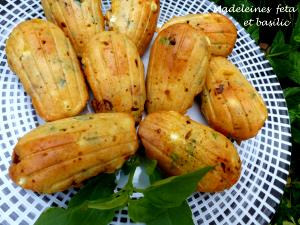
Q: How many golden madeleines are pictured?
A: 9